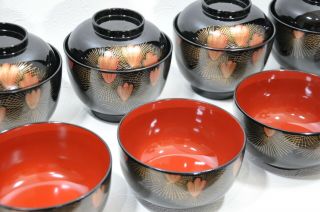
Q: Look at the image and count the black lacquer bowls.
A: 7